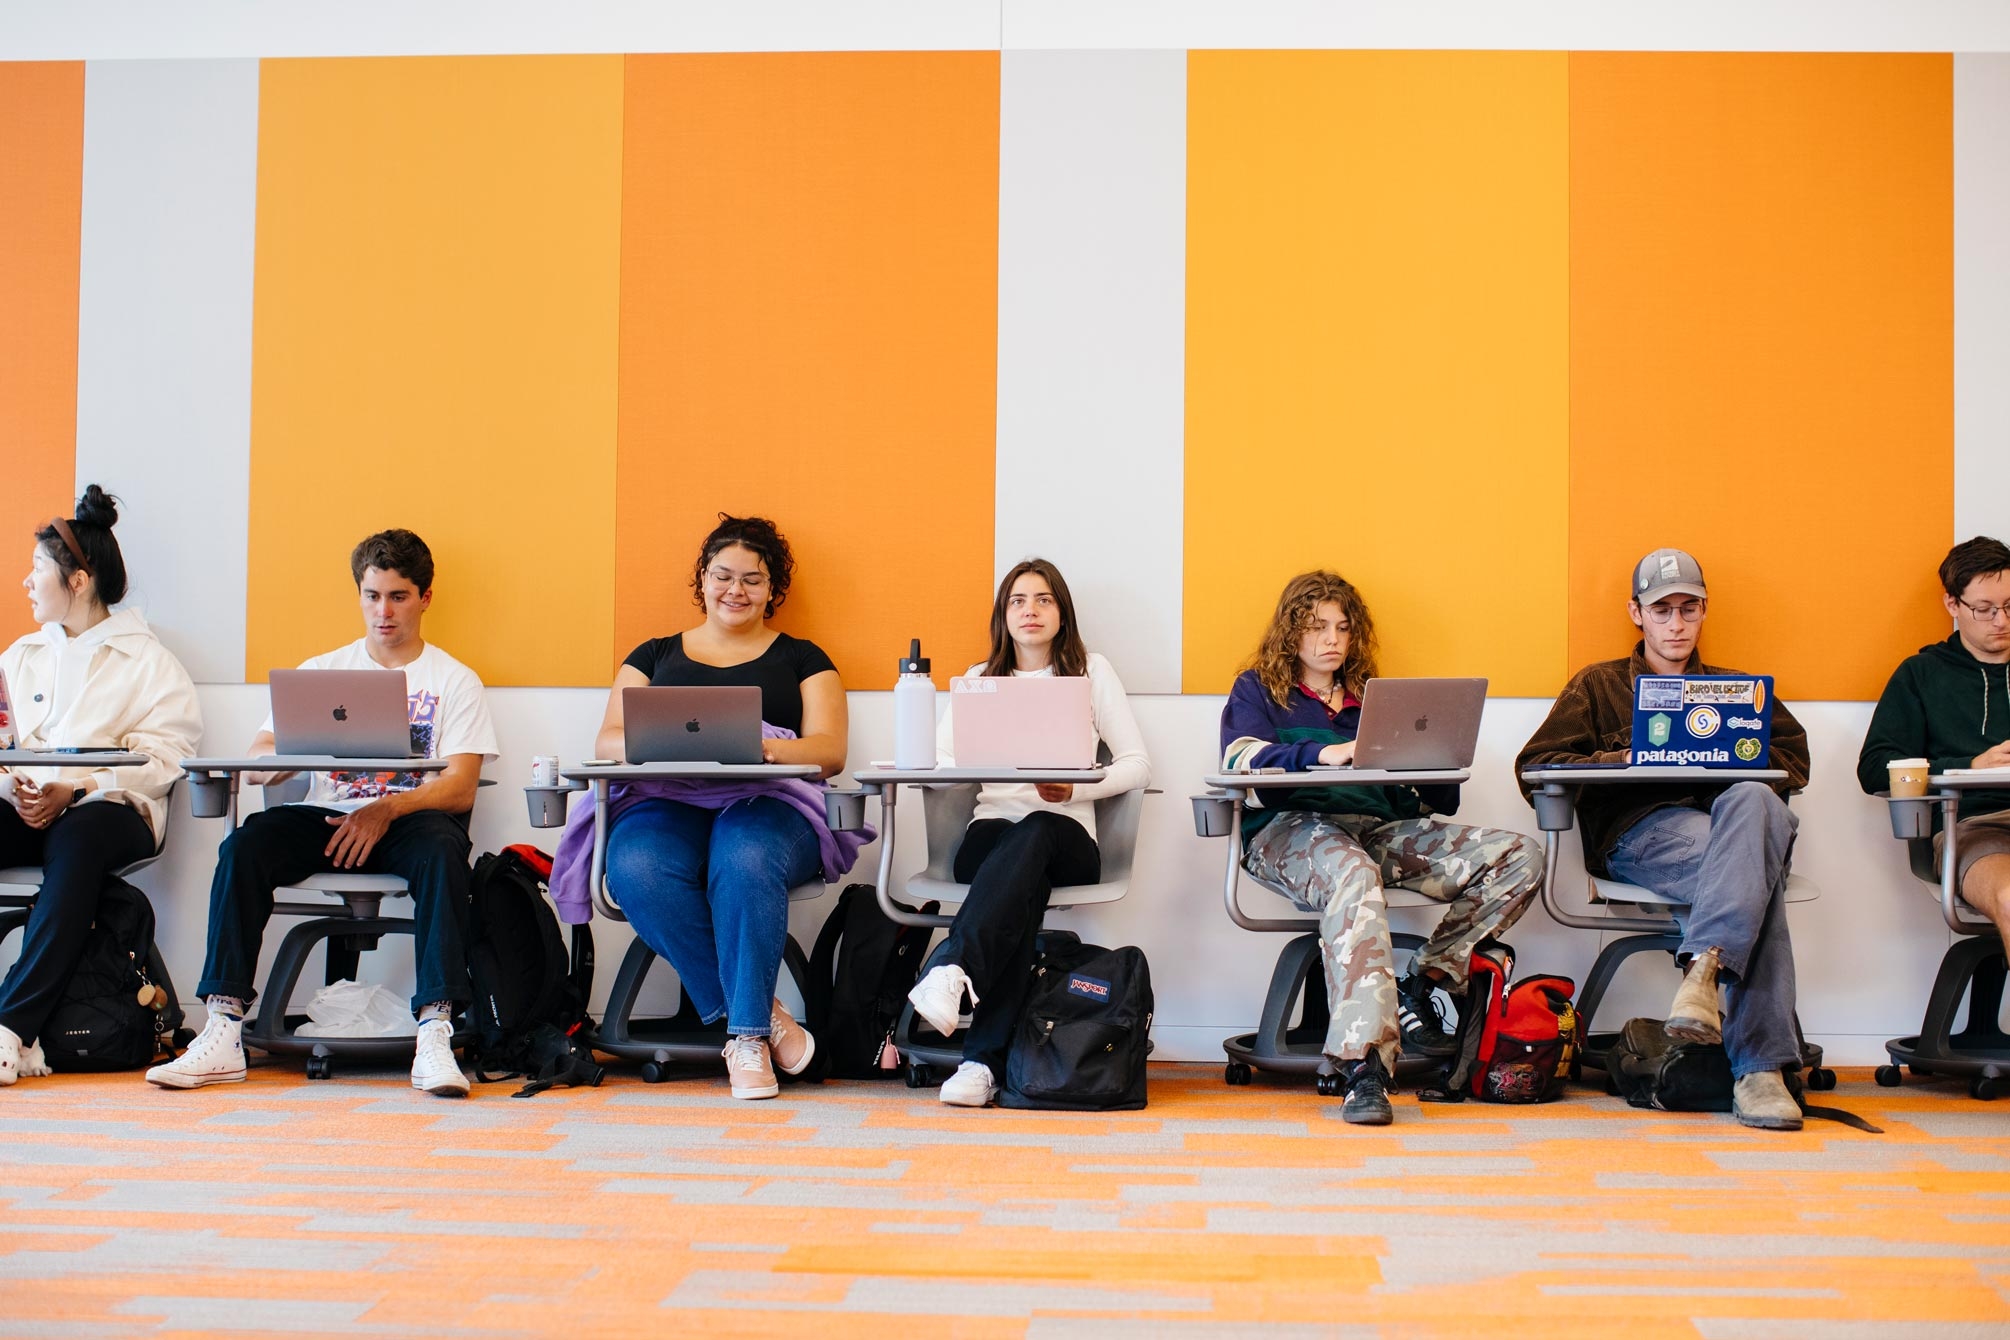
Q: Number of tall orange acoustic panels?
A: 3